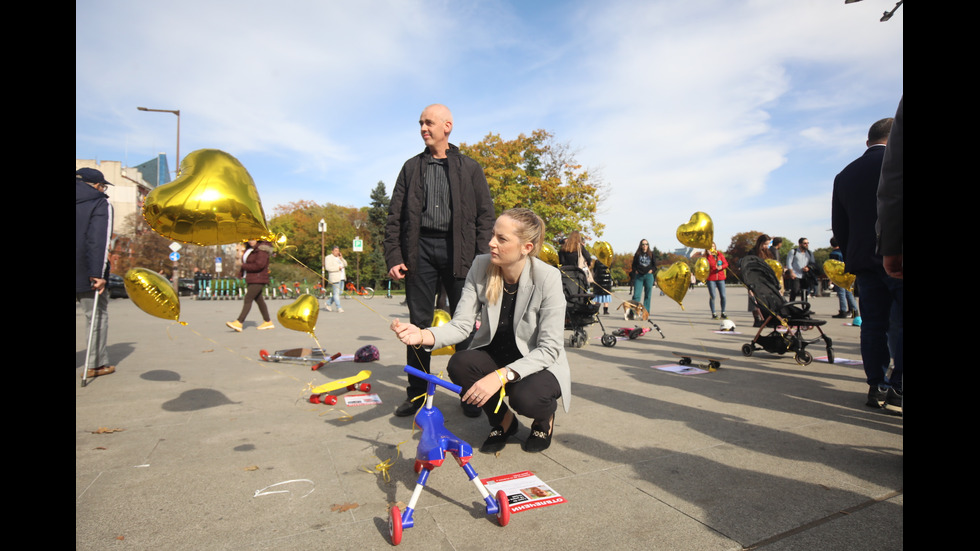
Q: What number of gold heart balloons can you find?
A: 11